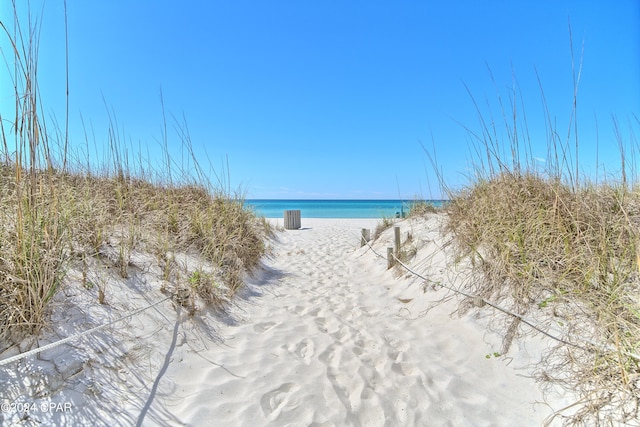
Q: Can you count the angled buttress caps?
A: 0